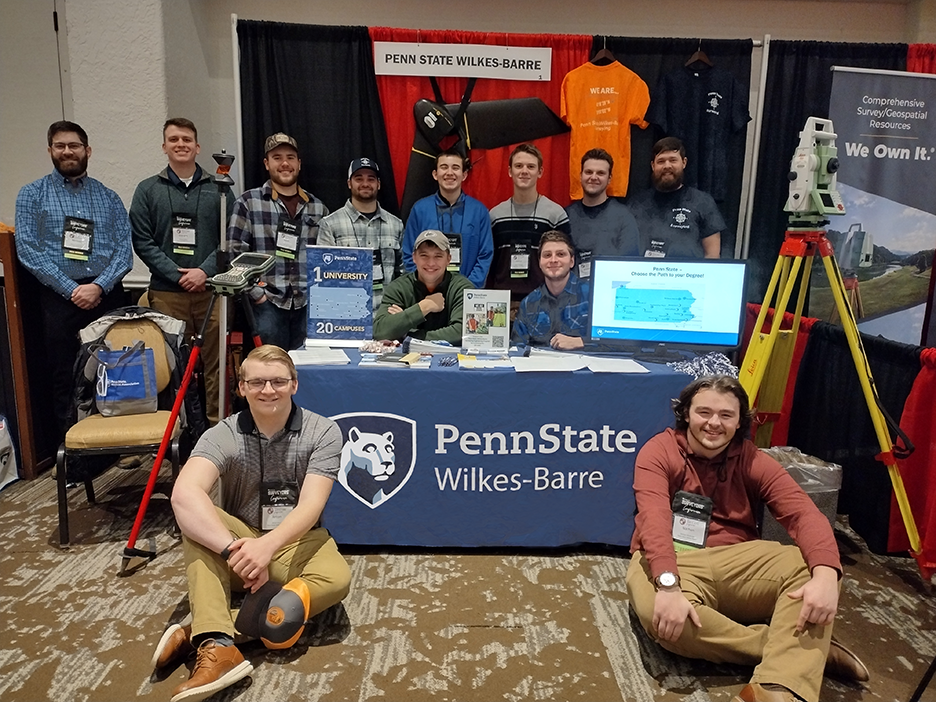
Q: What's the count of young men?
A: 12